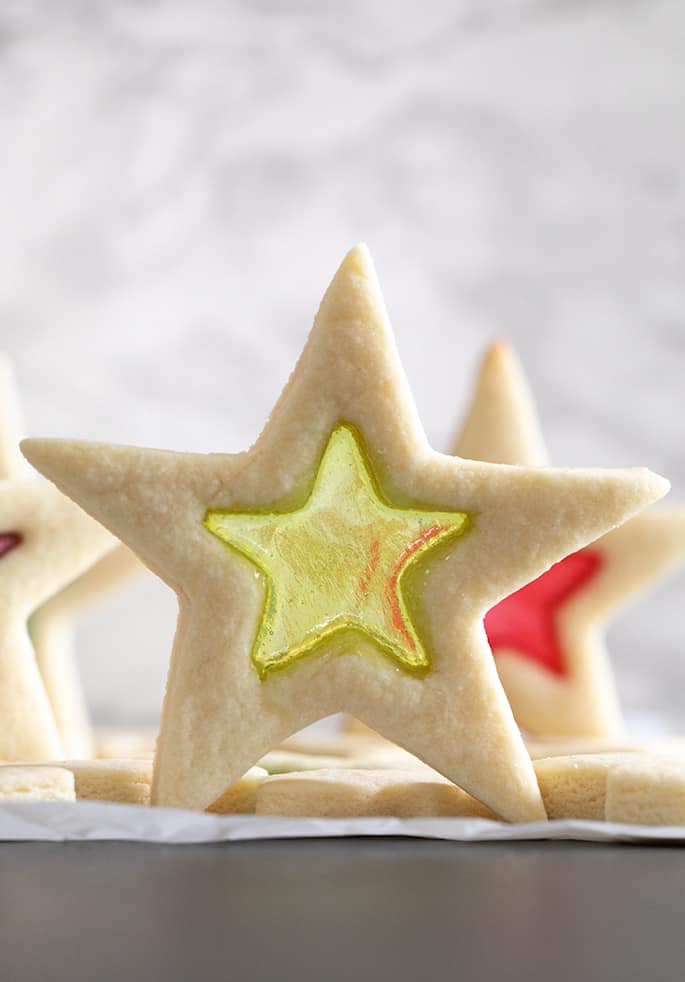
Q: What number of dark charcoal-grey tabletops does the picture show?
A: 1